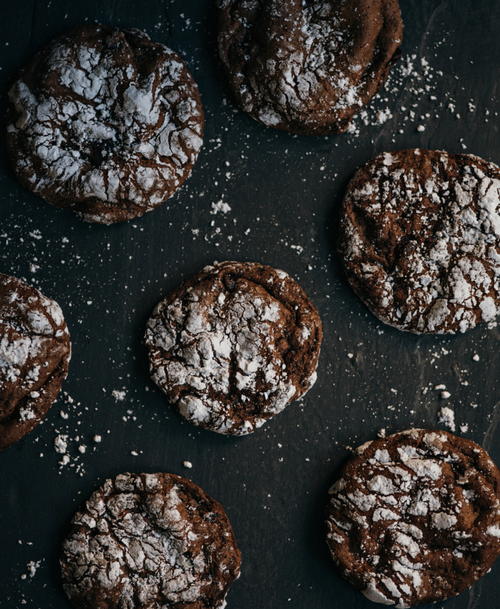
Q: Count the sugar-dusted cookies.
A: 7